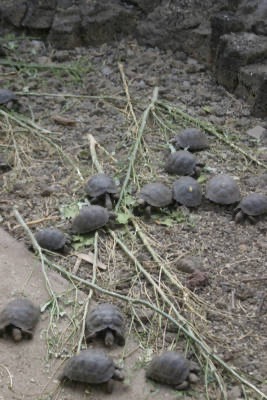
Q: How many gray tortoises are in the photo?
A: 14